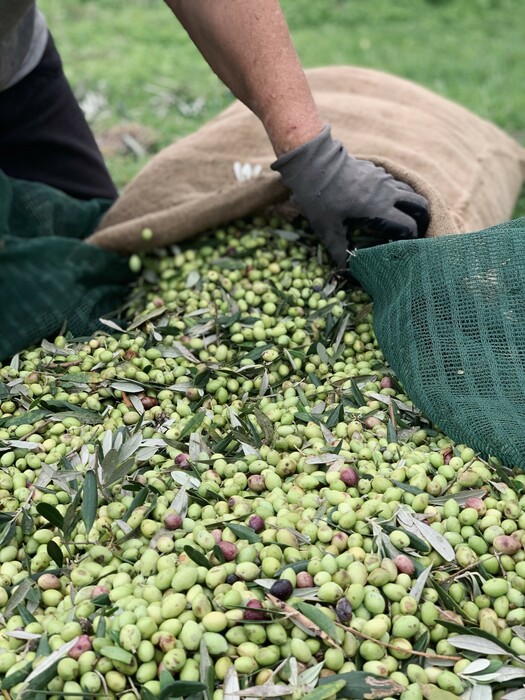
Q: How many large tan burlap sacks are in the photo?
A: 1